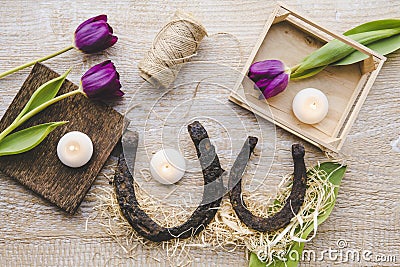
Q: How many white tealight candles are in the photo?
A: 3